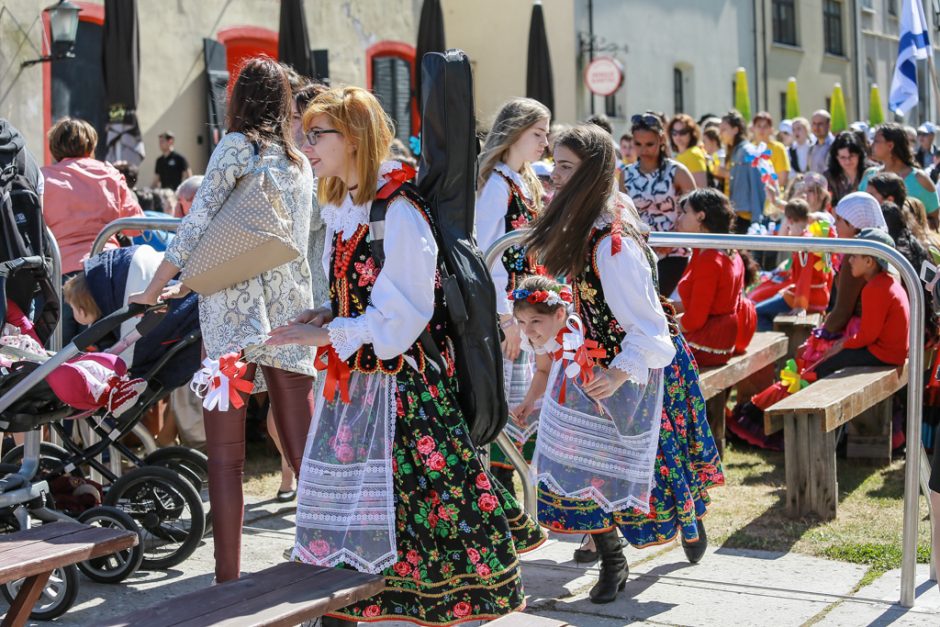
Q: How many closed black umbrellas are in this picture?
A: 4